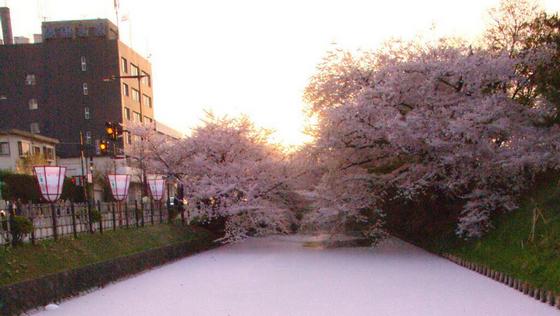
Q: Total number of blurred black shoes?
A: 0